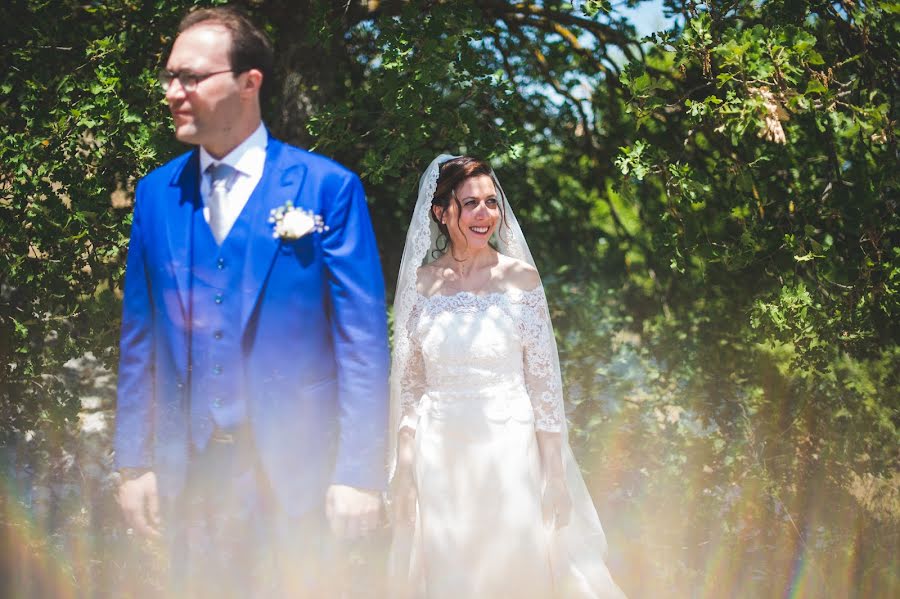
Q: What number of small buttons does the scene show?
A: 5